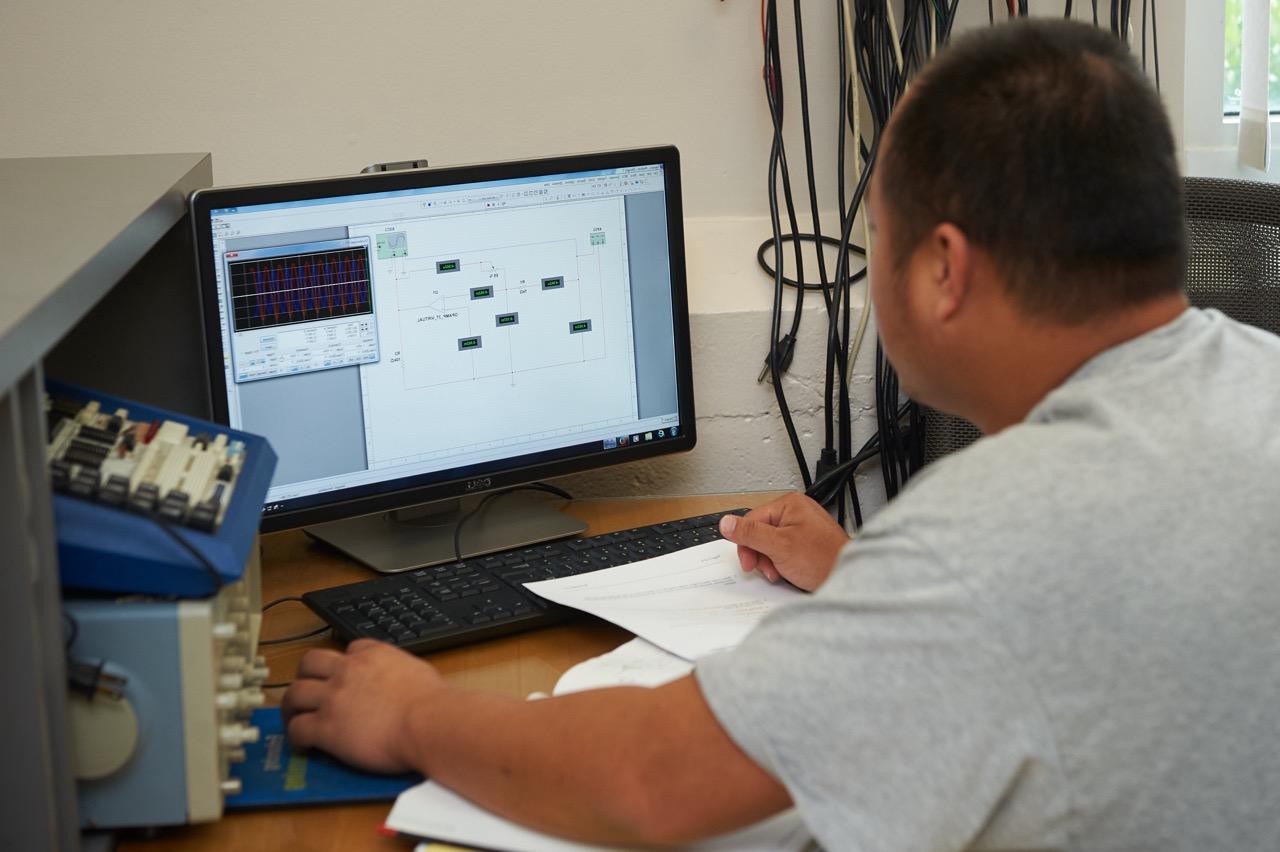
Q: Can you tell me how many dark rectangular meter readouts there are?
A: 6